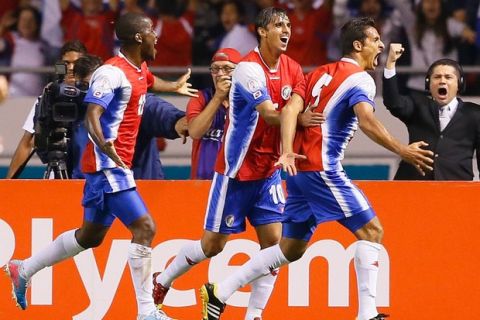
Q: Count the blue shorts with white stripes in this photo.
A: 3